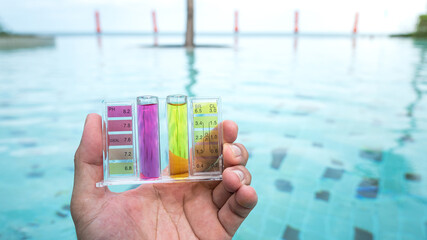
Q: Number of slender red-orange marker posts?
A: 5